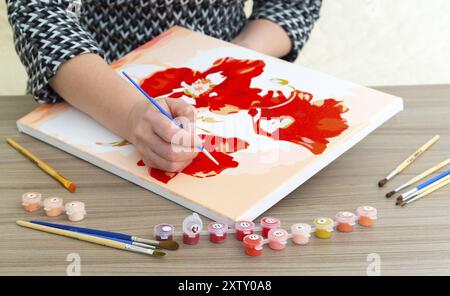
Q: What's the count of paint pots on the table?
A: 14